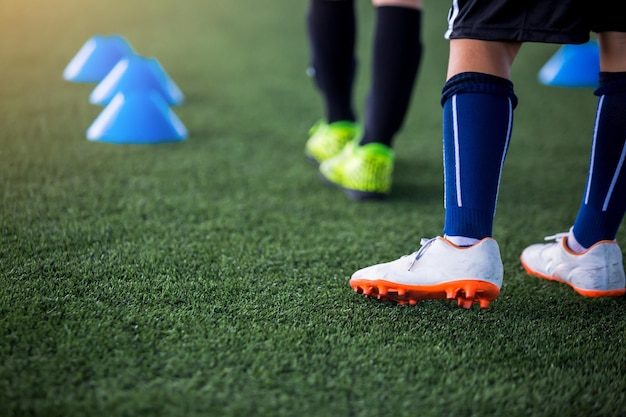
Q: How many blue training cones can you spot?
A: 4